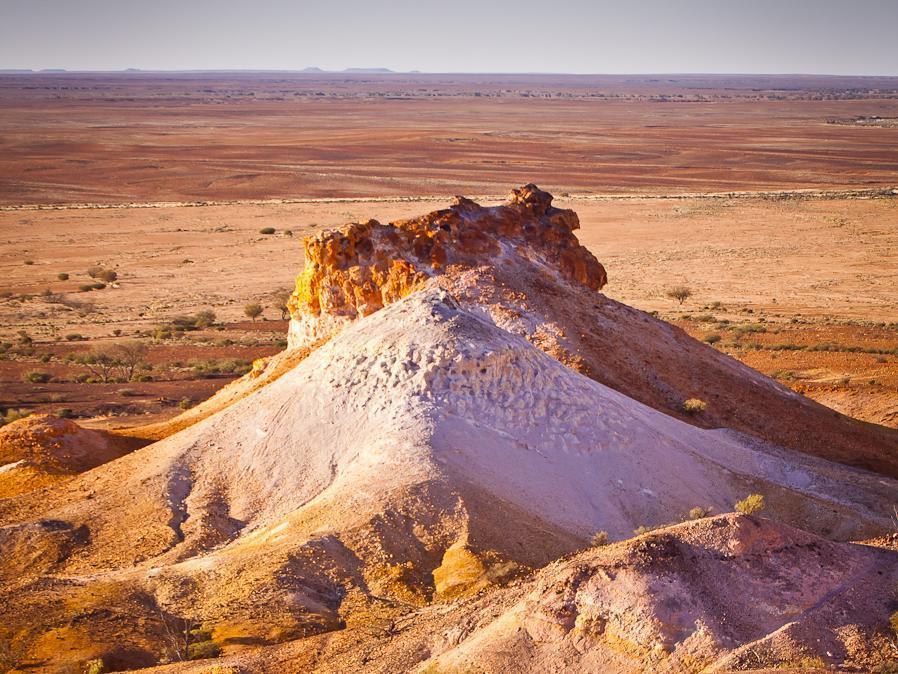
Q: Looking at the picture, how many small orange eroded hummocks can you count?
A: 1